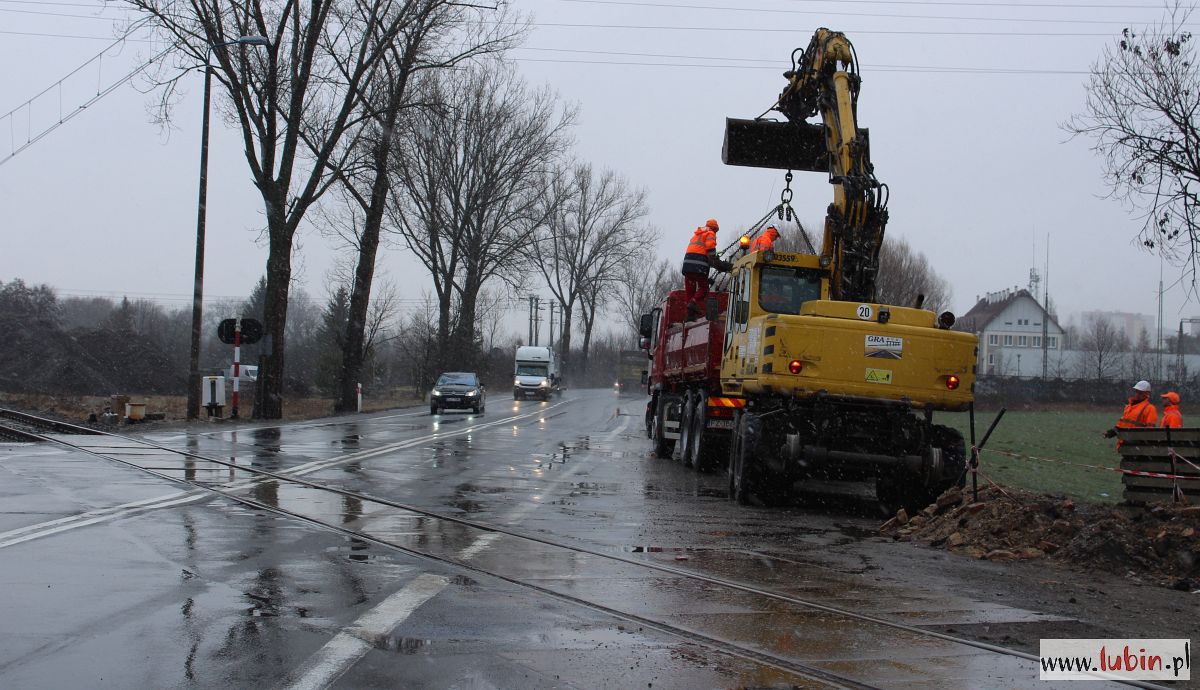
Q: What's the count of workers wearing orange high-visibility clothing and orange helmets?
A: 2